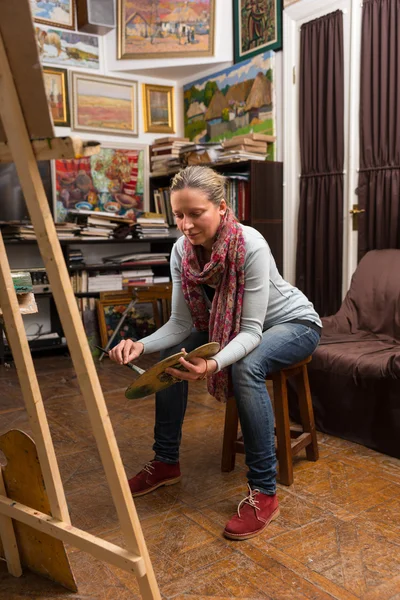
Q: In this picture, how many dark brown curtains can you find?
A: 2